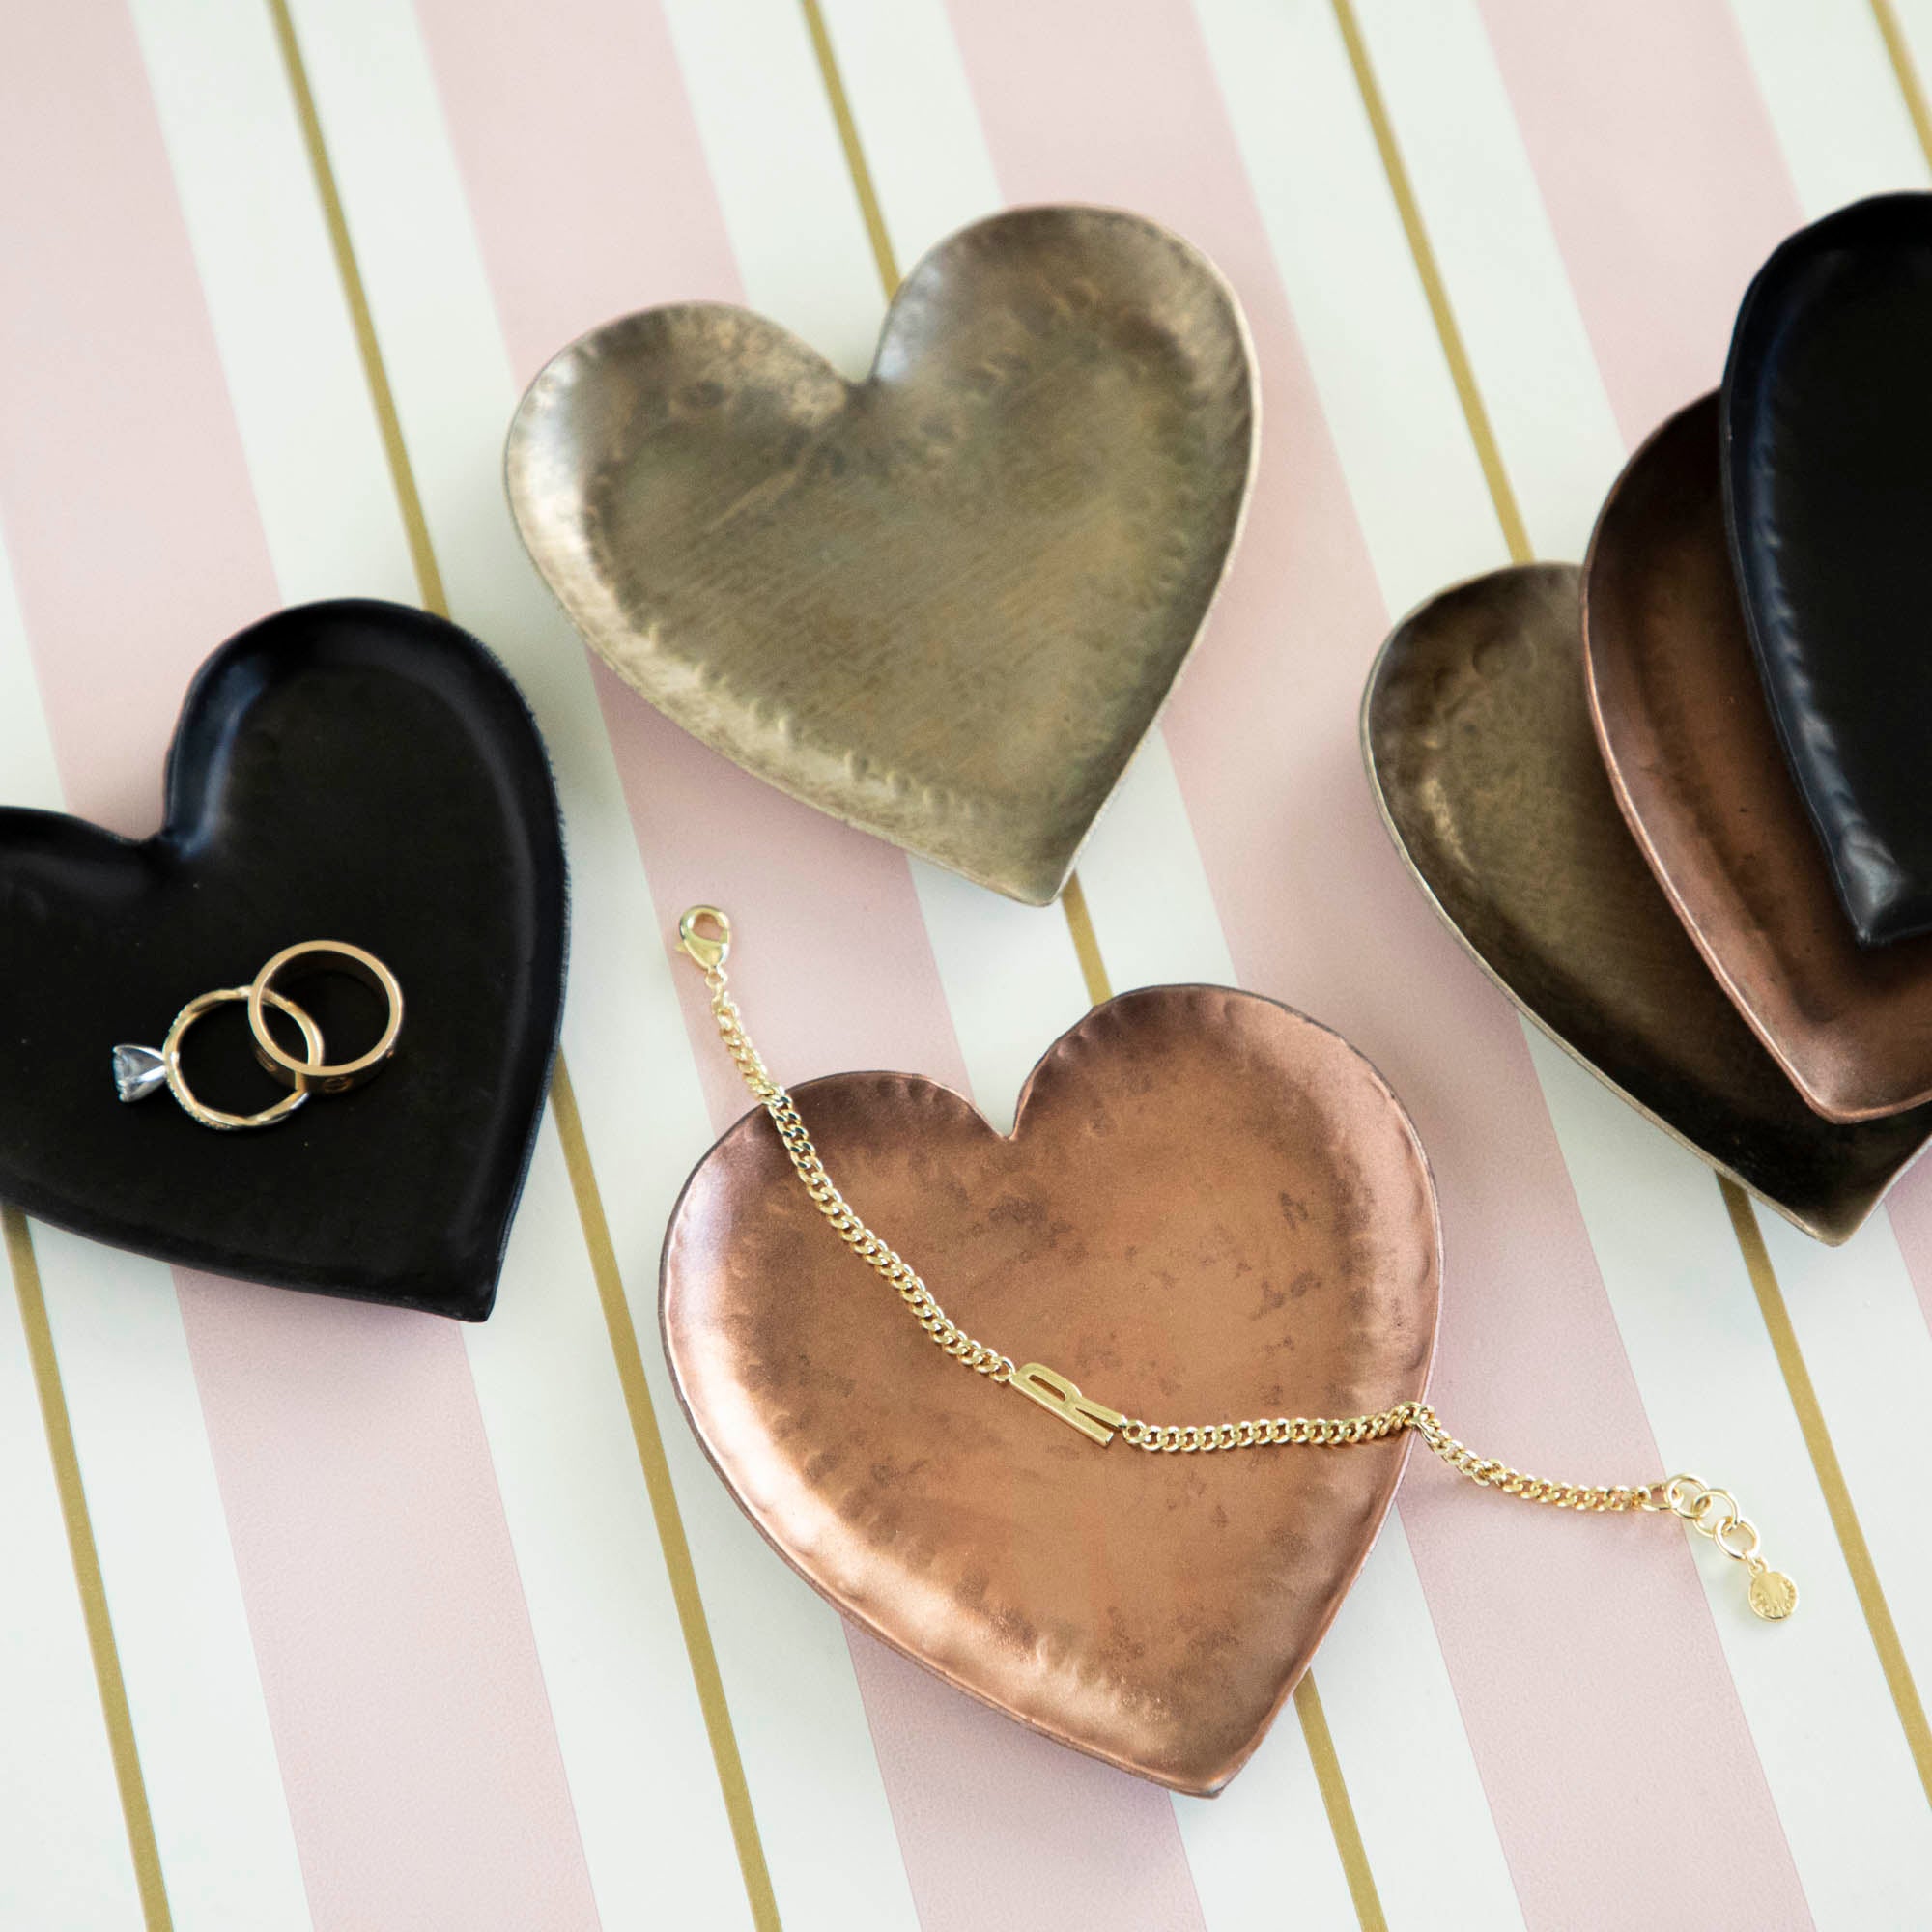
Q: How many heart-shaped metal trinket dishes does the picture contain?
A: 6